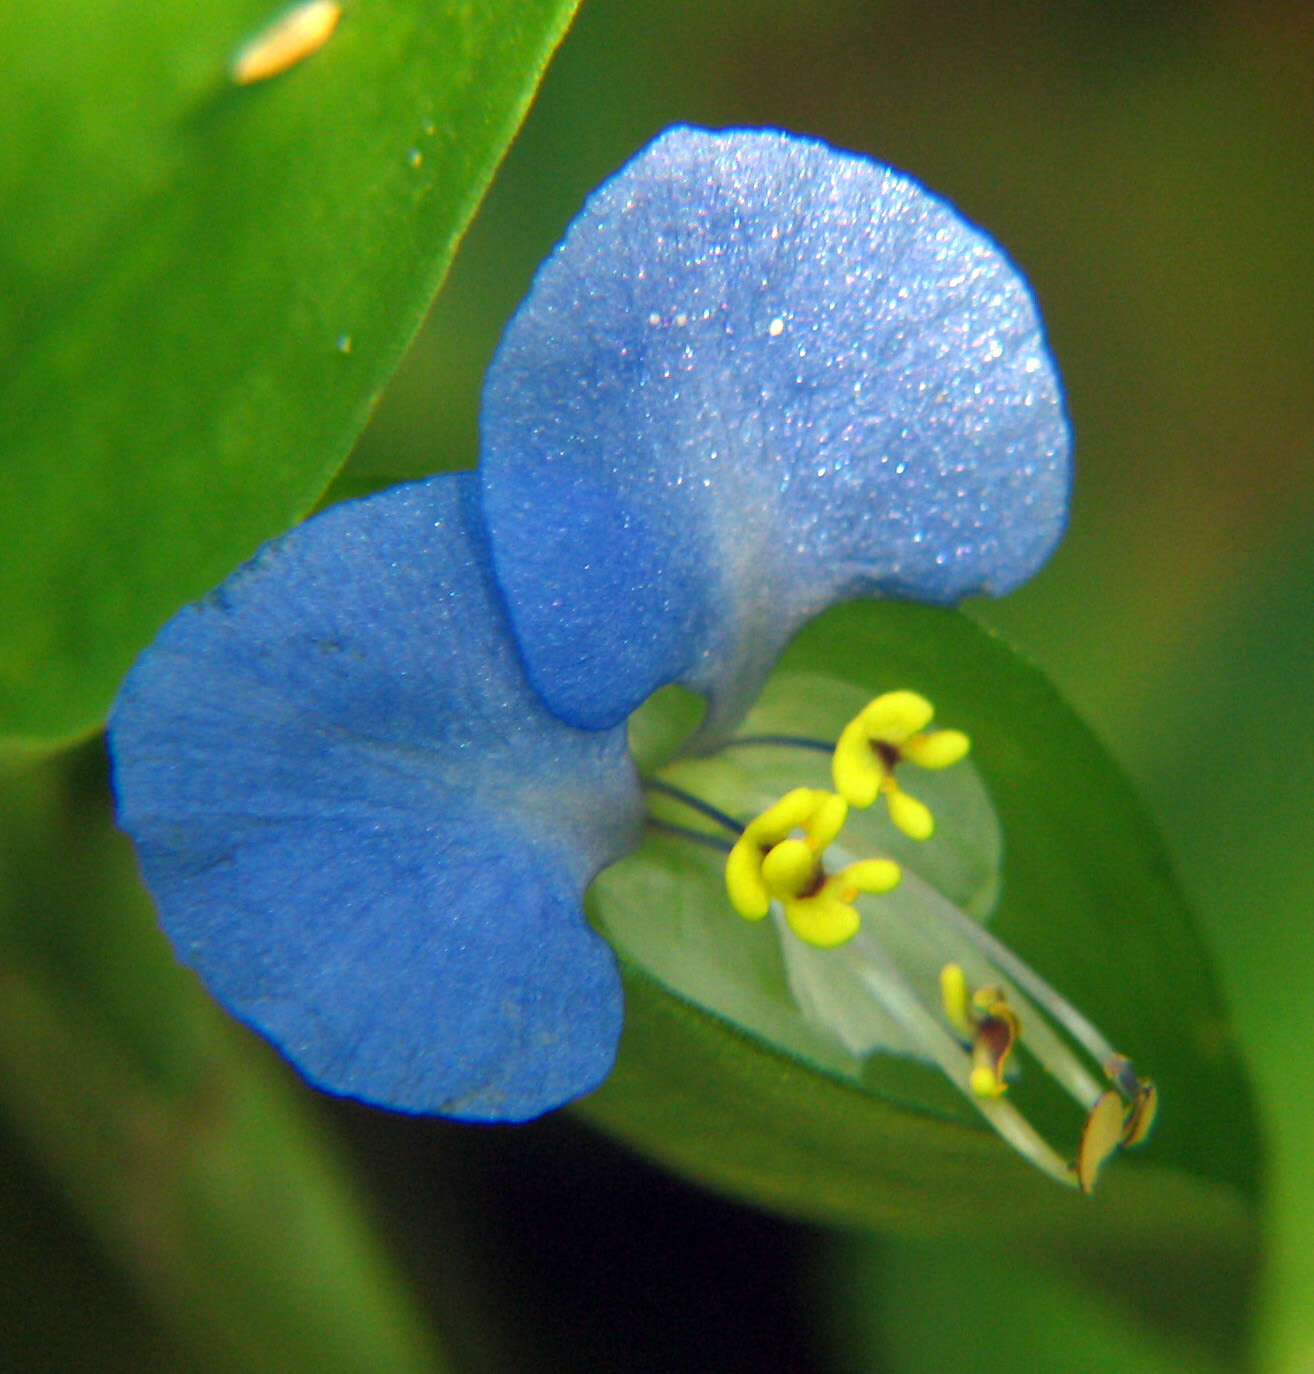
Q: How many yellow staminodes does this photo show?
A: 3